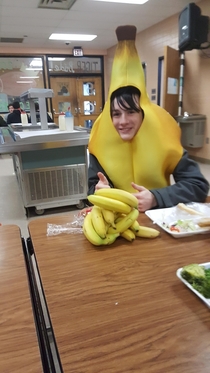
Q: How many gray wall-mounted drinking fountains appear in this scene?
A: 1